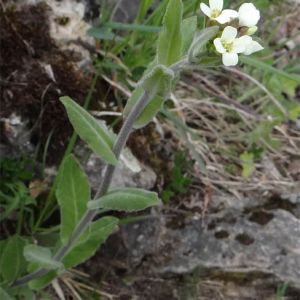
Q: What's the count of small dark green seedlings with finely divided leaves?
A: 1